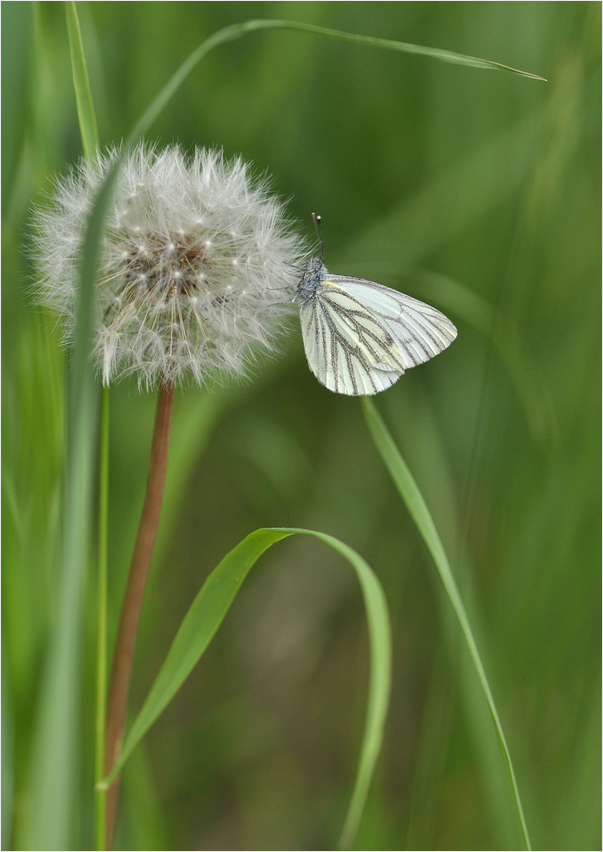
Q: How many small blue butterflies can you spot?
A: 0